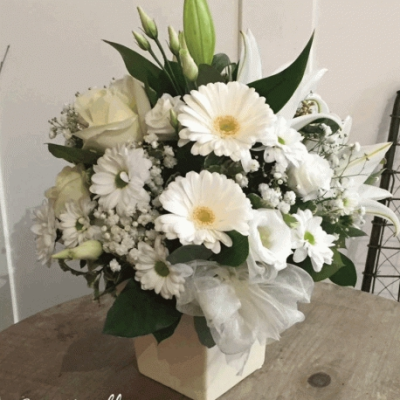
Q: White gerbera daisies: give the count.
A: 2